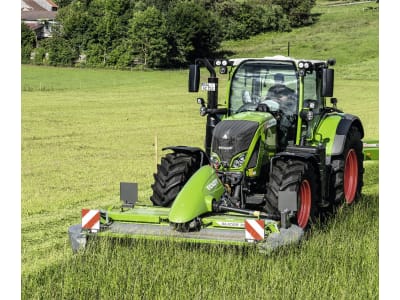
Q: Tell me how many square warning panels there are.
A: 2